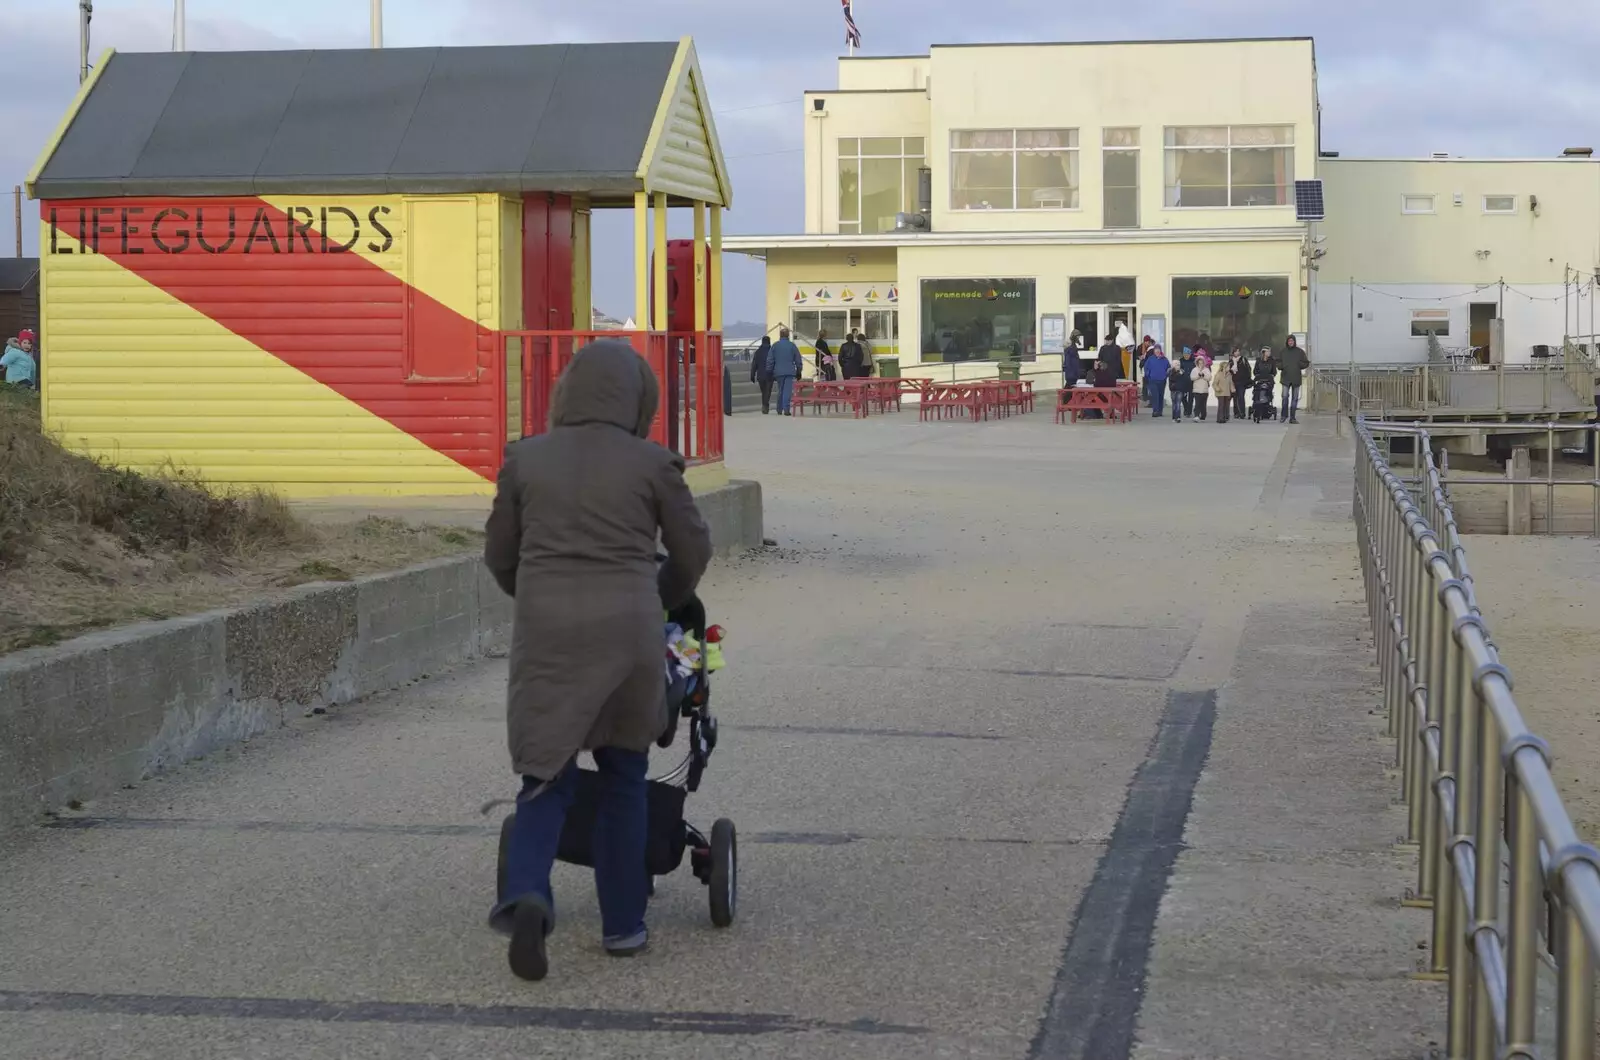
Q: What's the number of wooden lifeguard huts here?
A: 1